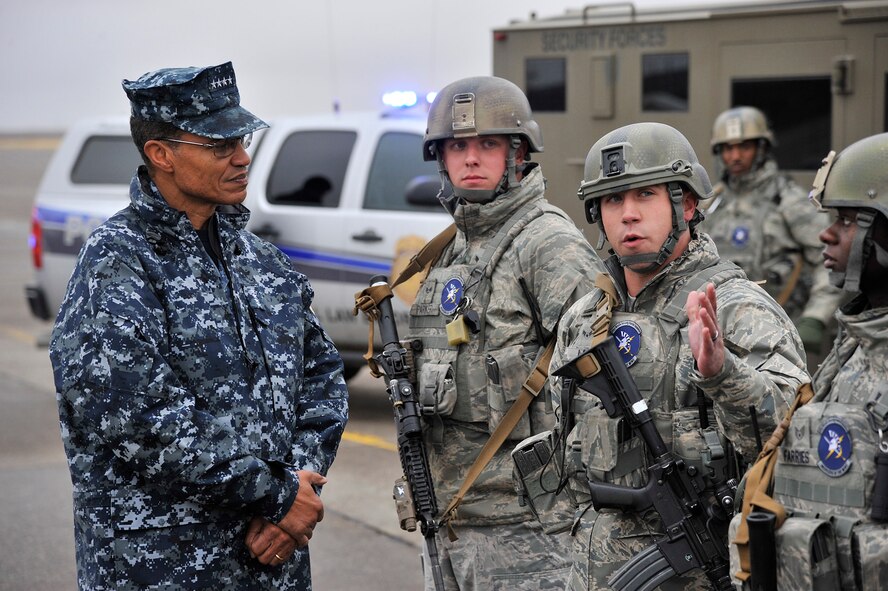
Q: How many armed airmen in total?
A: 4